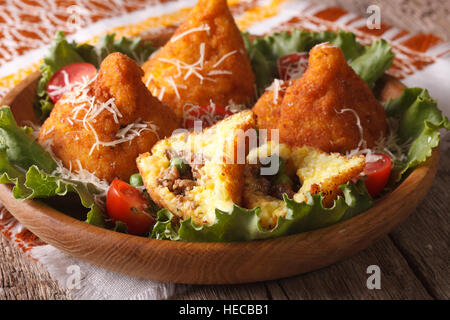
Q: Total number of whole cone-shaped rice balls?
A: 3